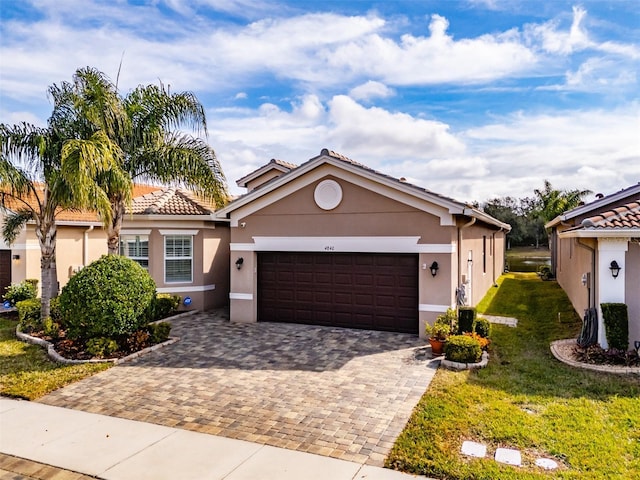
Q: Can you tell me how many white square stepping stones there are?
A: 2